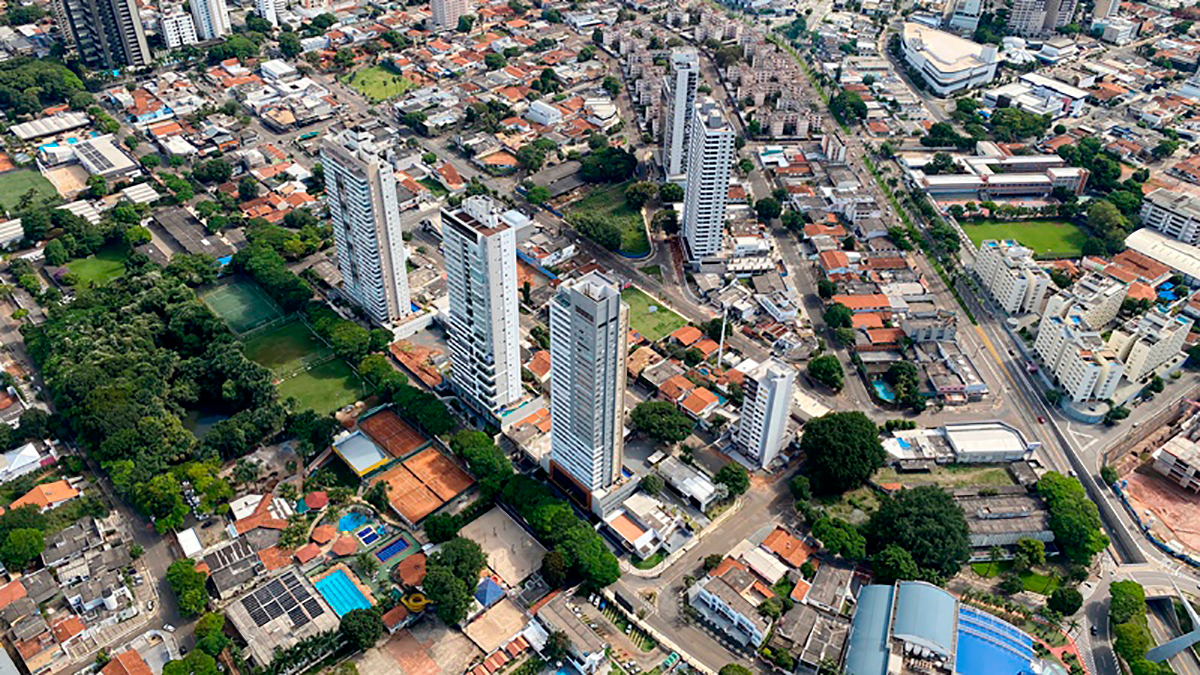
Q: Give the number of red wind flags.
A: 0